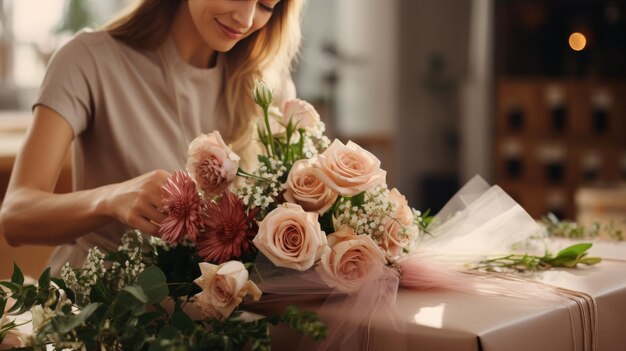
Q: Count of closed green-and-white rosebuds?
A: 1